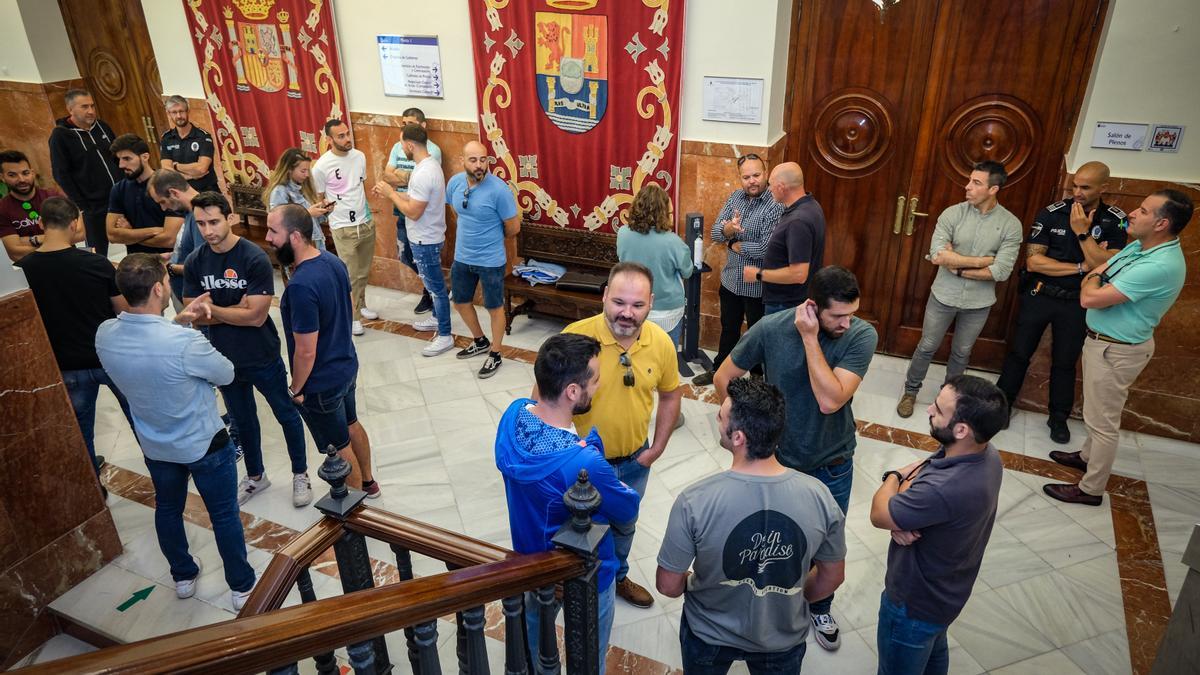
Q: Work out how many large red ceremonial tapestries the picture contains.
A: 2